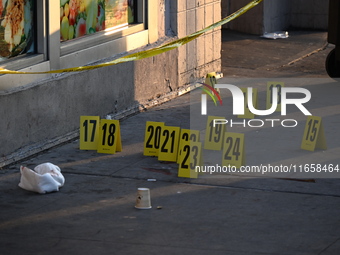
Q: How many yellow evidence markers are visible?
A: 12